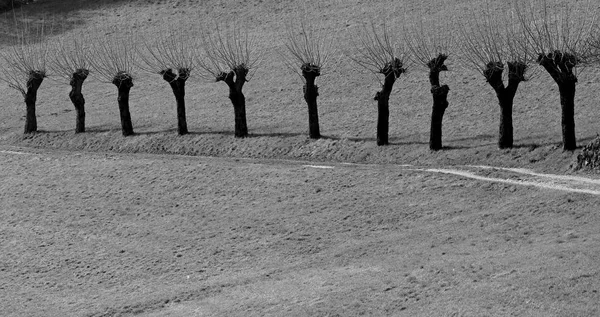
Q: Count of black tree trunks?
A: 10